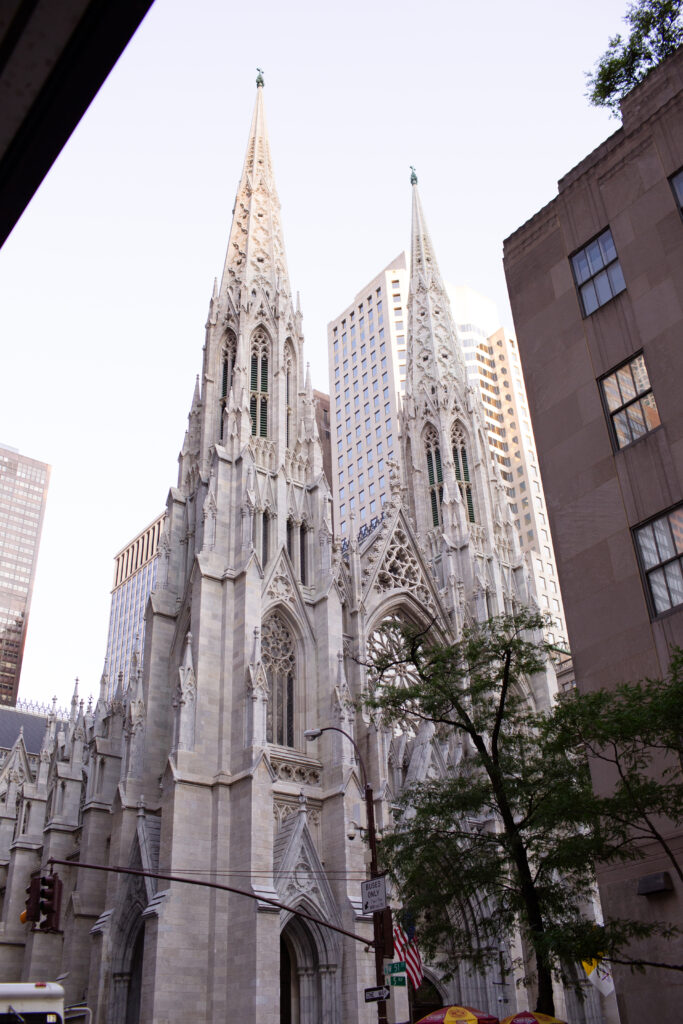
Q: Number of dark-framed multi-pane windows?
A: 4